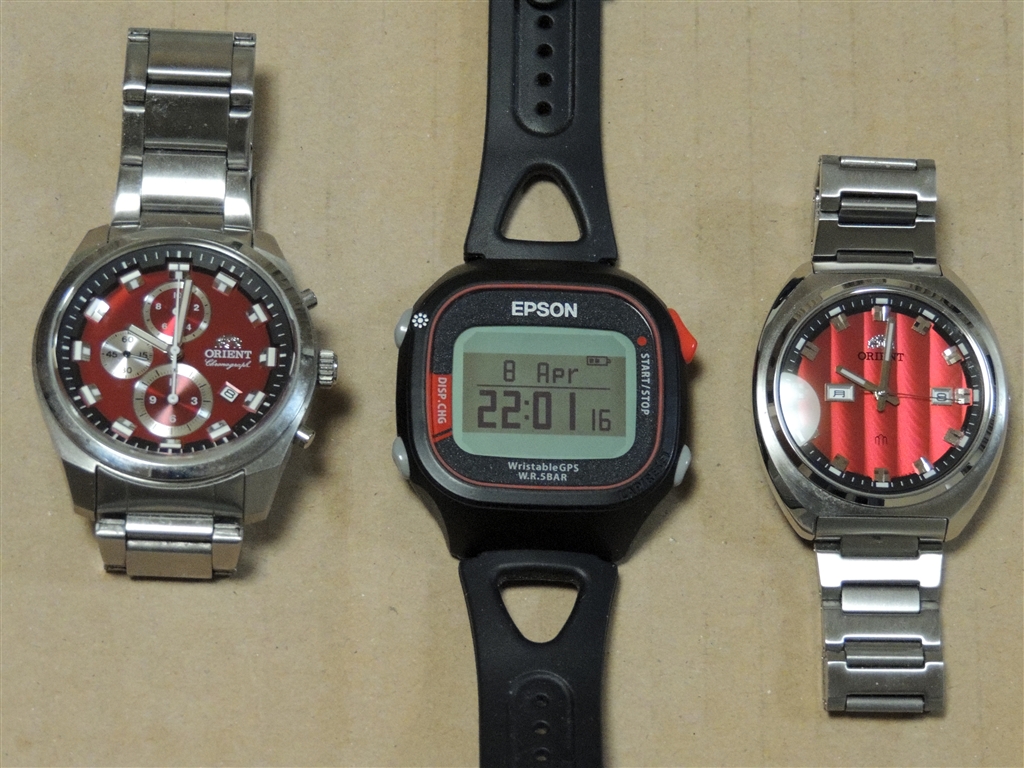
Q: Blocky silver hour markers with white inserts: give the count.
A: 12